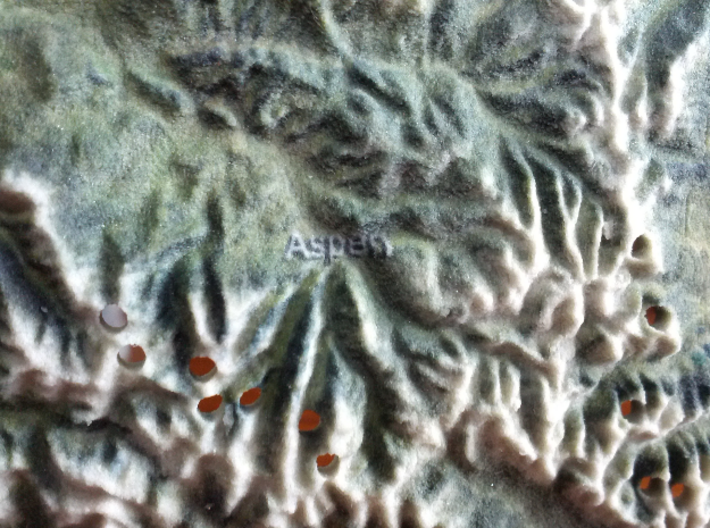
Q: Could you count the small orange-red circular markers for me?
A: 10